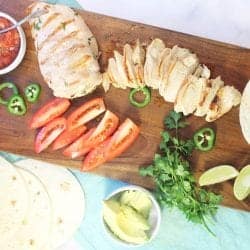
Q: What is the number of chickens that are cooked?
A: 2